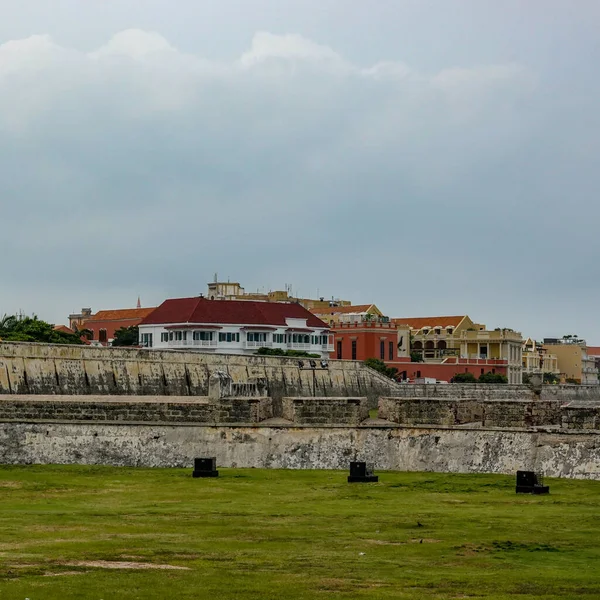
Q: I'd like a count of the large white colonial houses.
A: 1